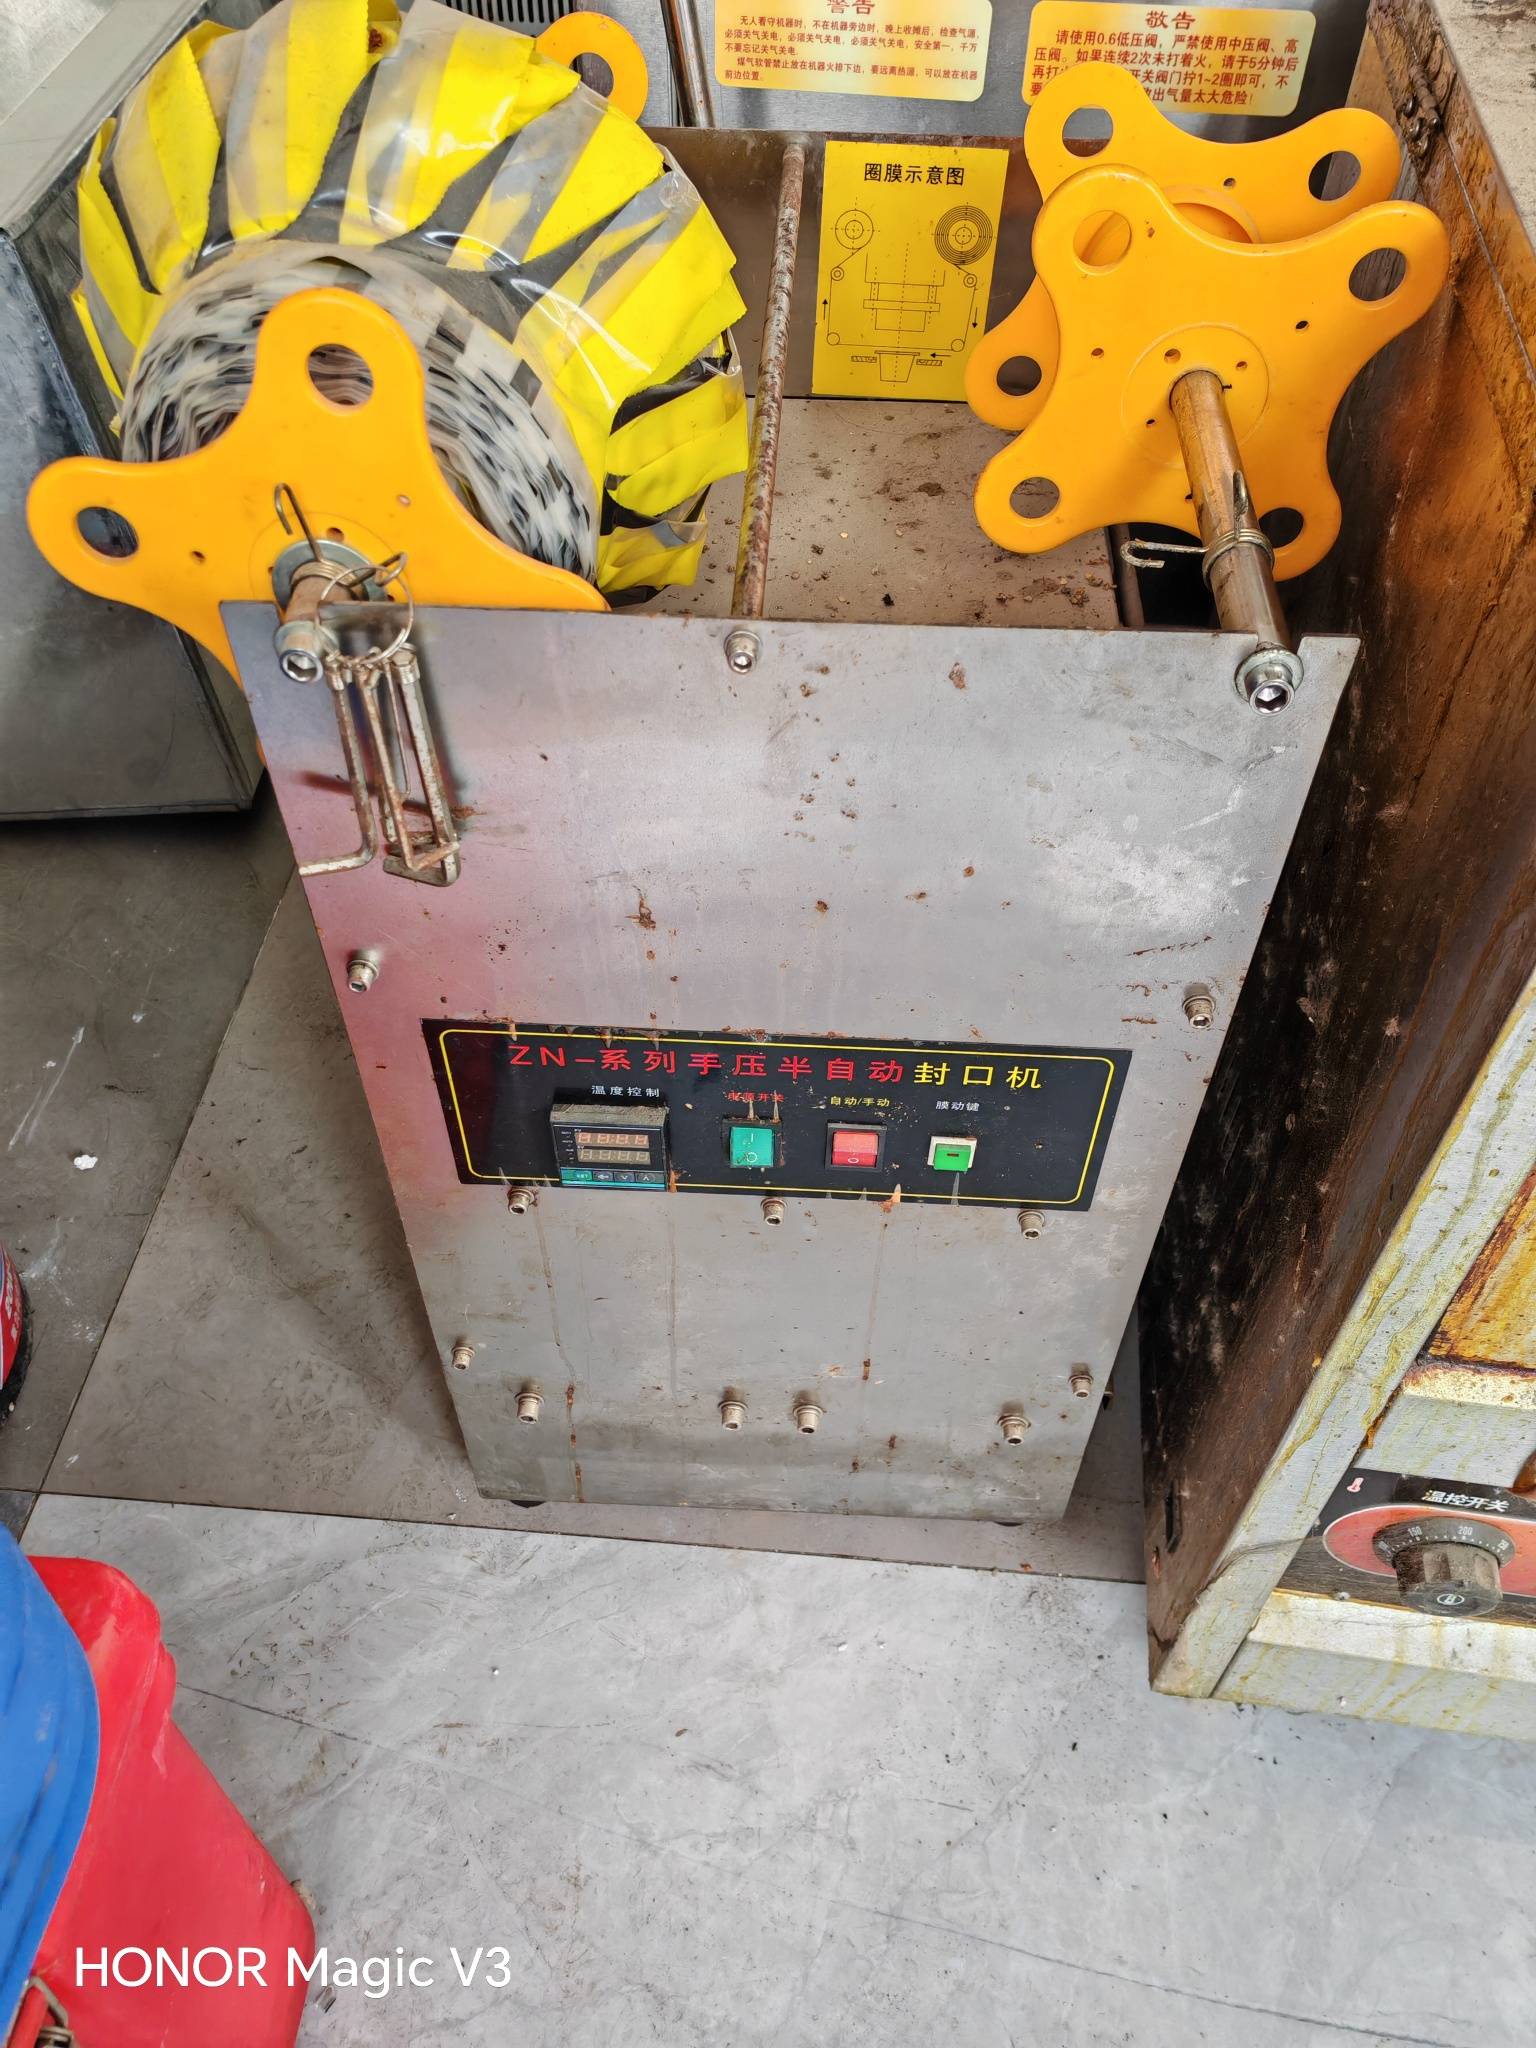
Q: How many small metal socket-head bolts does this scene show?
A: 14